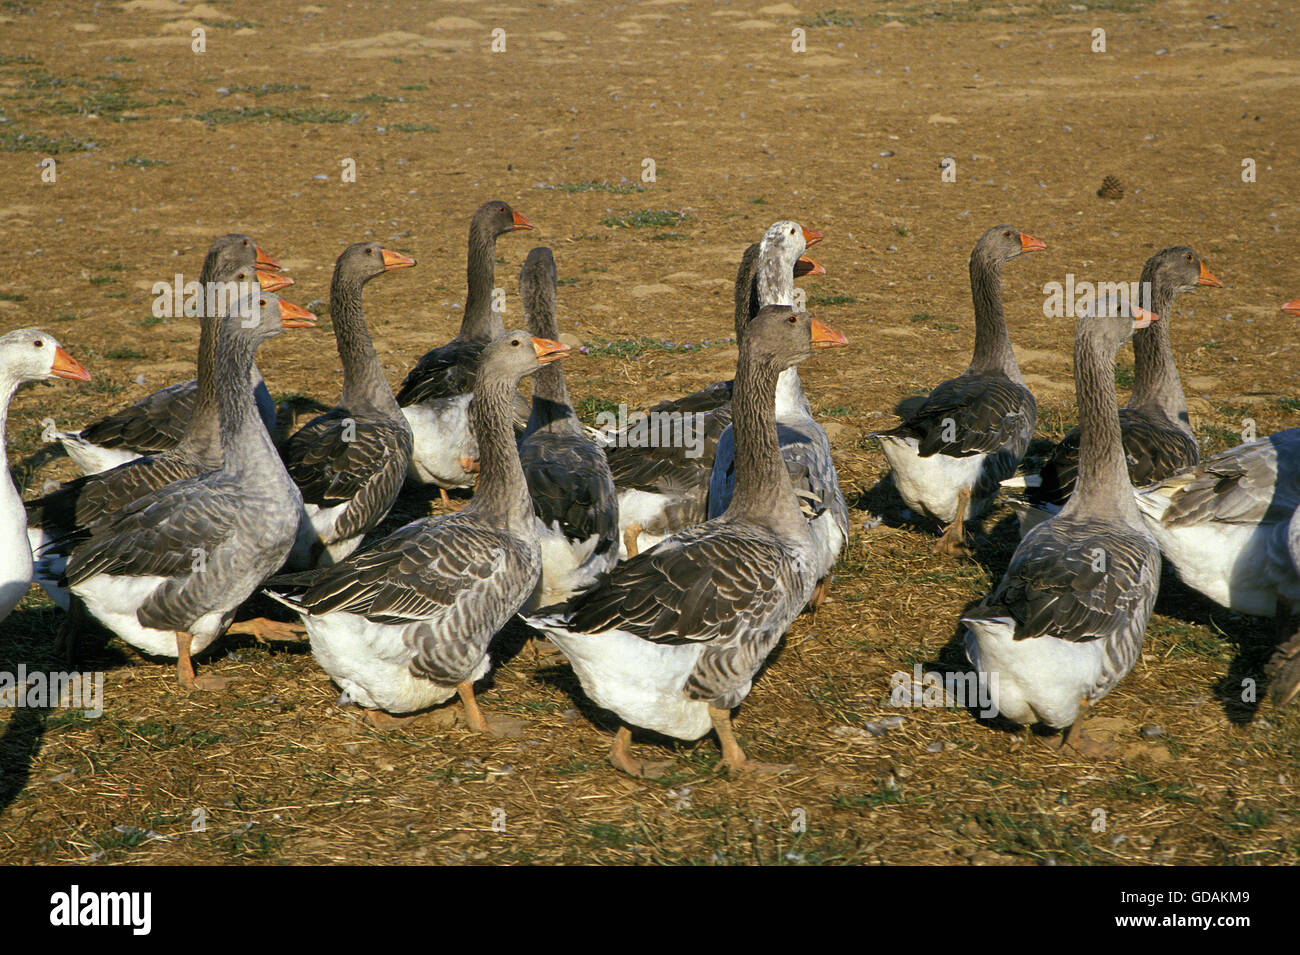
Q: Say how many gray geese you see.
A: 12